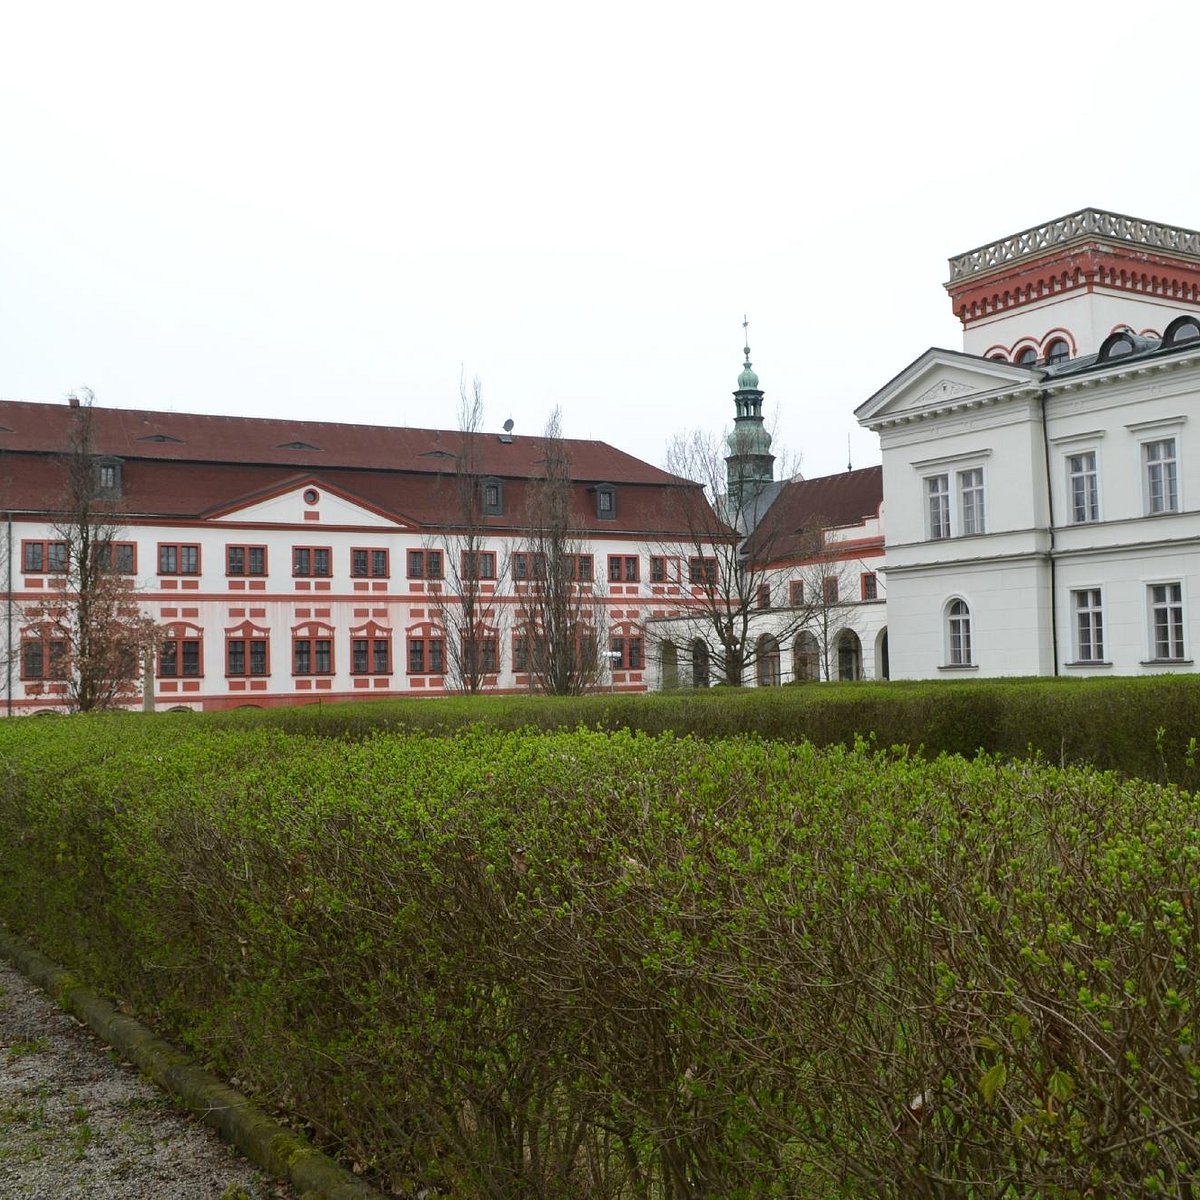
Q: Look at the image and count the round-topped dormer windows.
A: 2